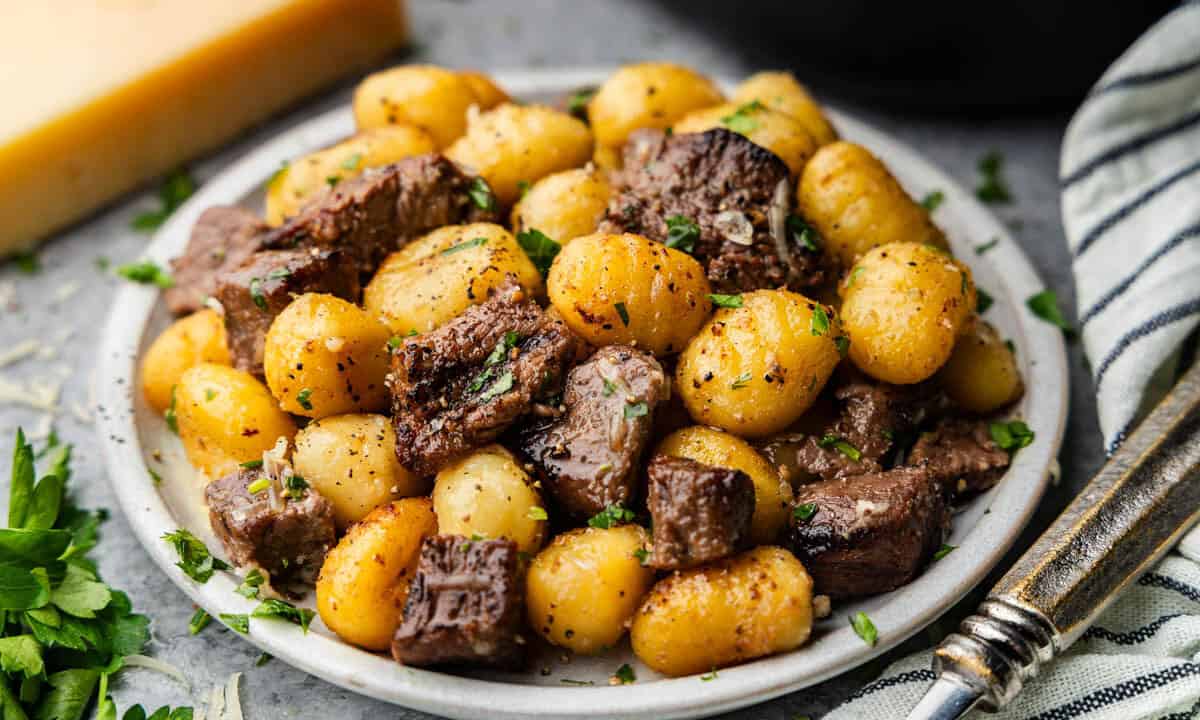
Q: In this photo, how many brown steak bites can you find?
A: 12